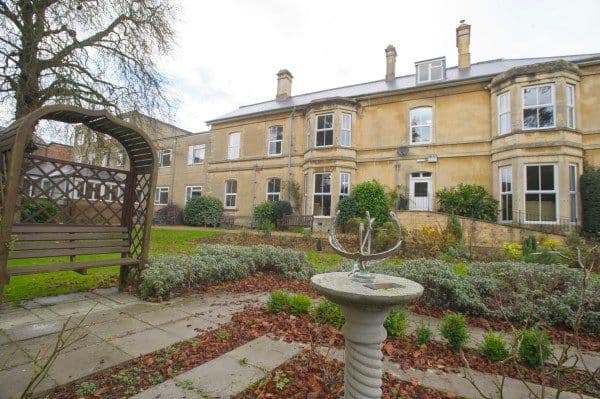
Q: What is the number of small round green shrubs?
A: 8